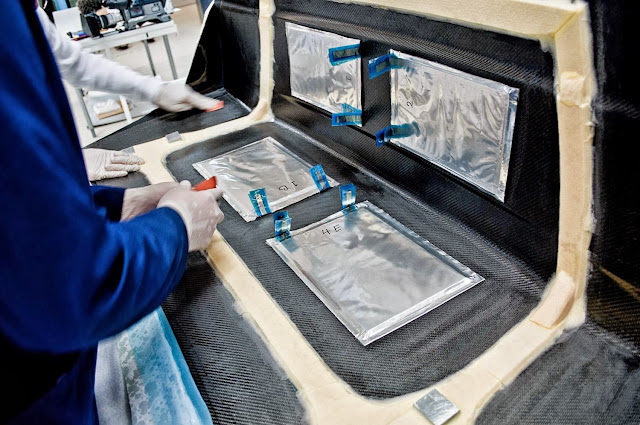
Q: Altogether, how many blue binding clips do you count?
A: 8